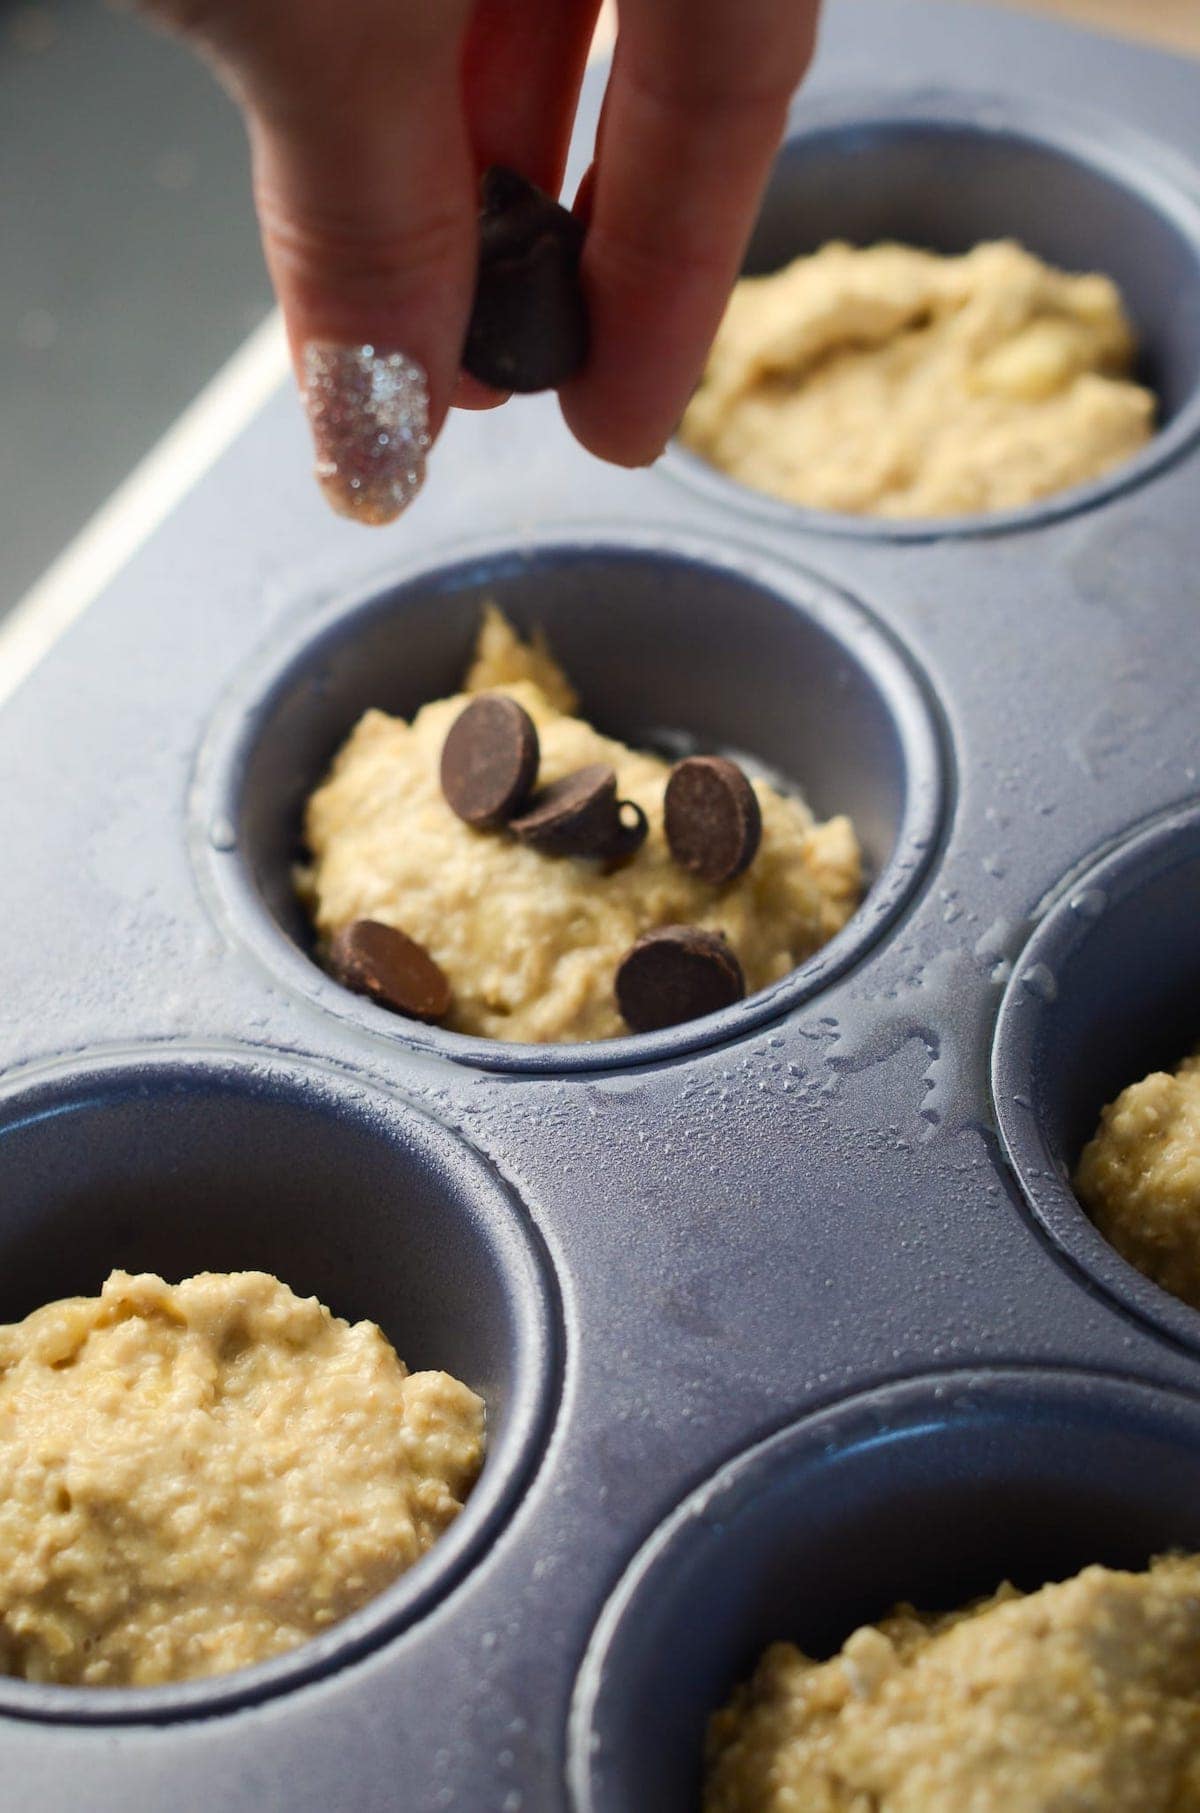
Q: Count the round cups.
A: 5